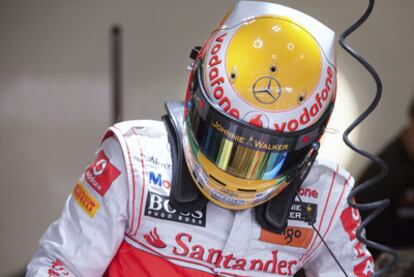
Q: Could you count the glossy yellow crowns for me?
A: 1